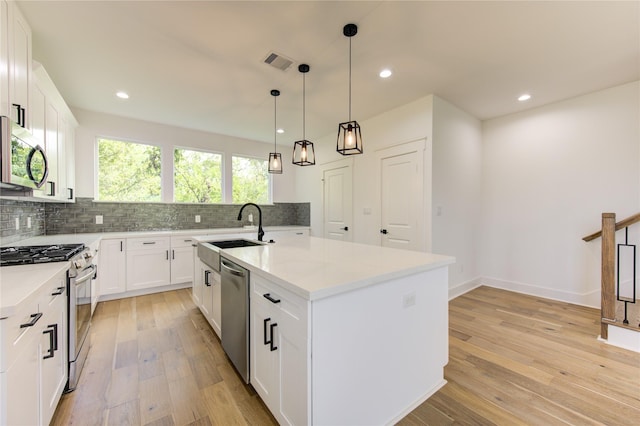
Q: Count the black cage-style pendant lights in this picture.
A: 3